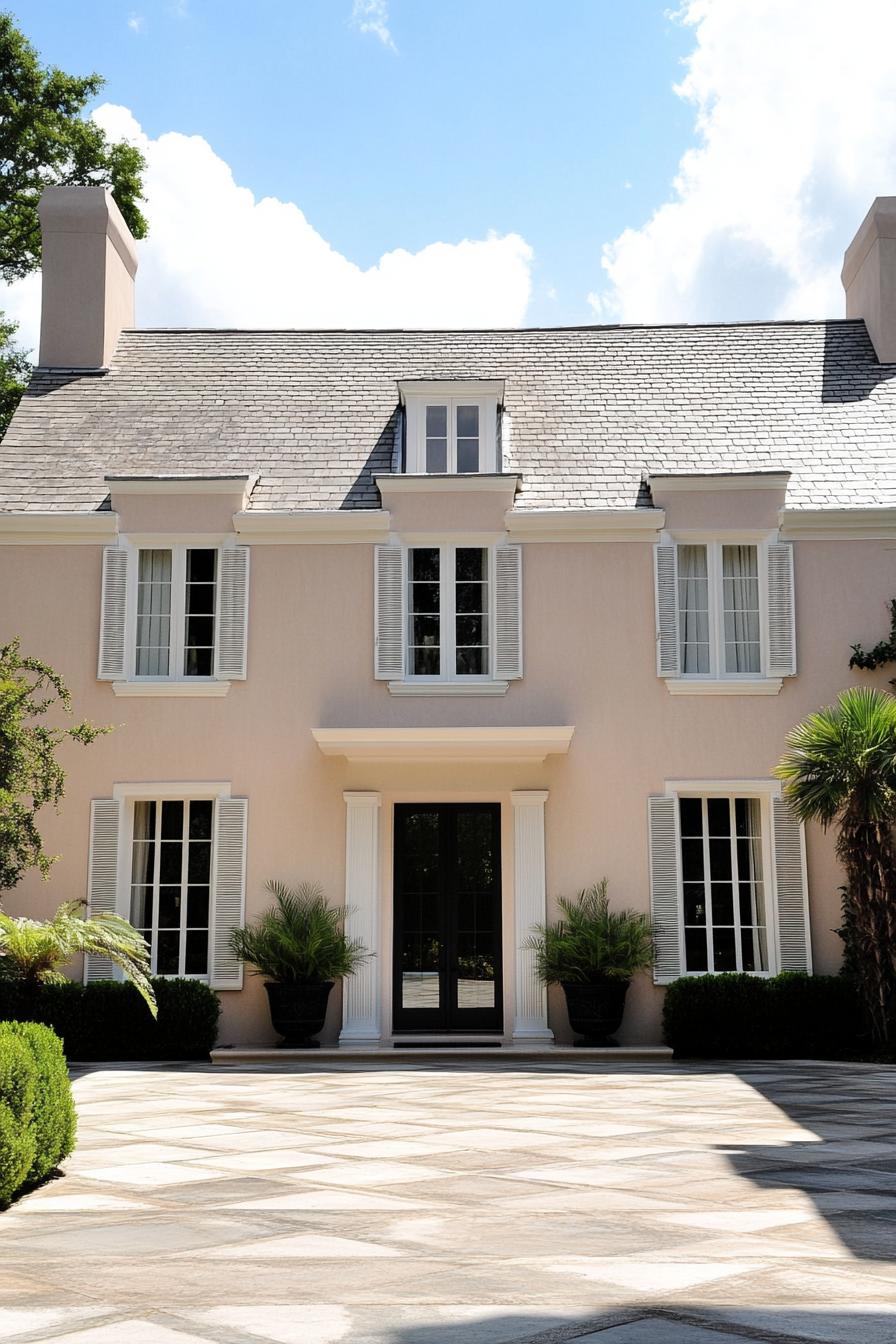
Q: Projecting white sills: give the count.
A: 3